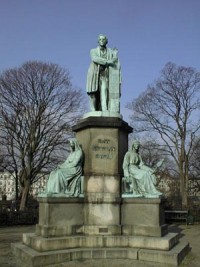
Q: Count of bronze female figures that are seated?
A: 2